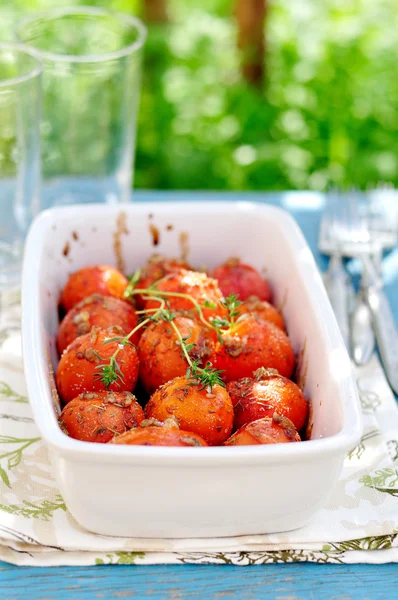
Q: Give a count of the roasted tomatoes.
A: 14